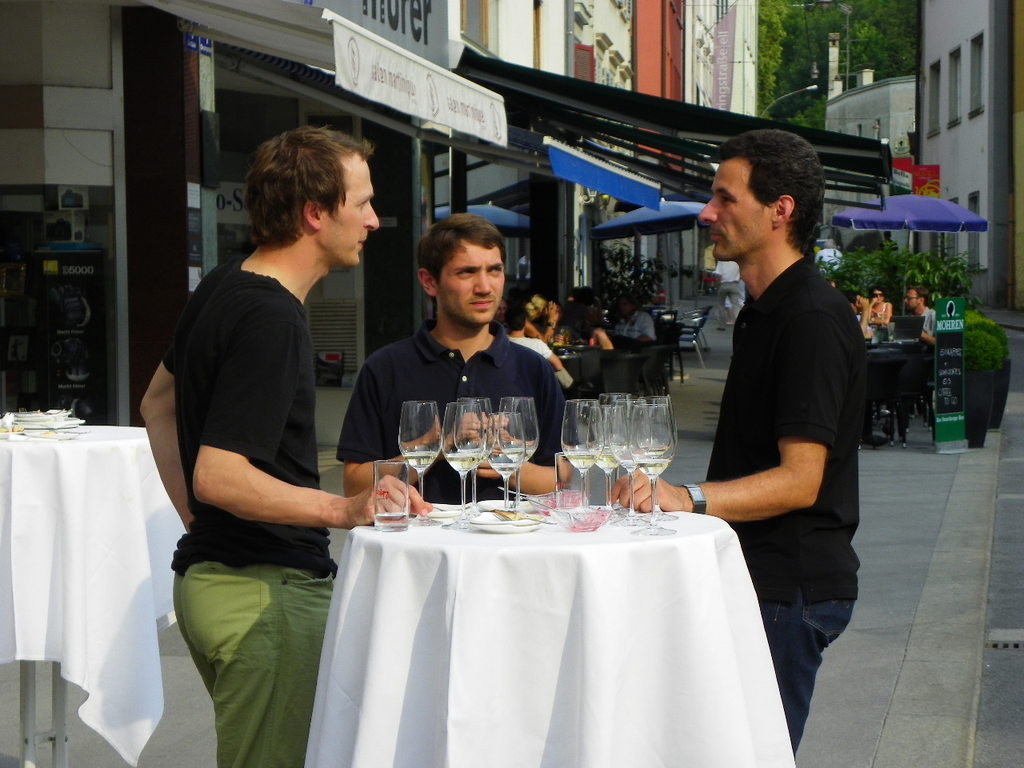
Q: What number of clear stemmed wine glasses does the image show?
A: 11